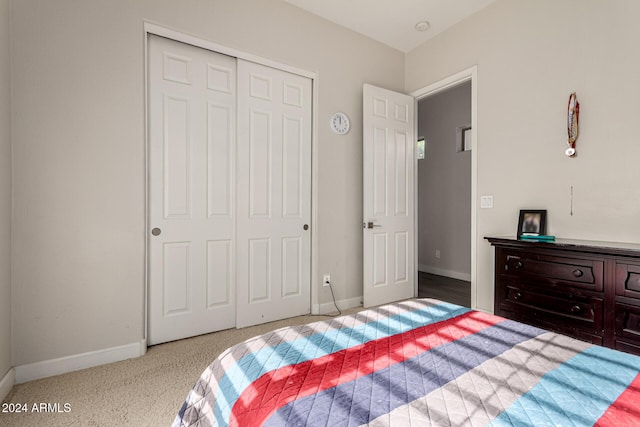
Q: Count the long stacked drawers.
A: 2